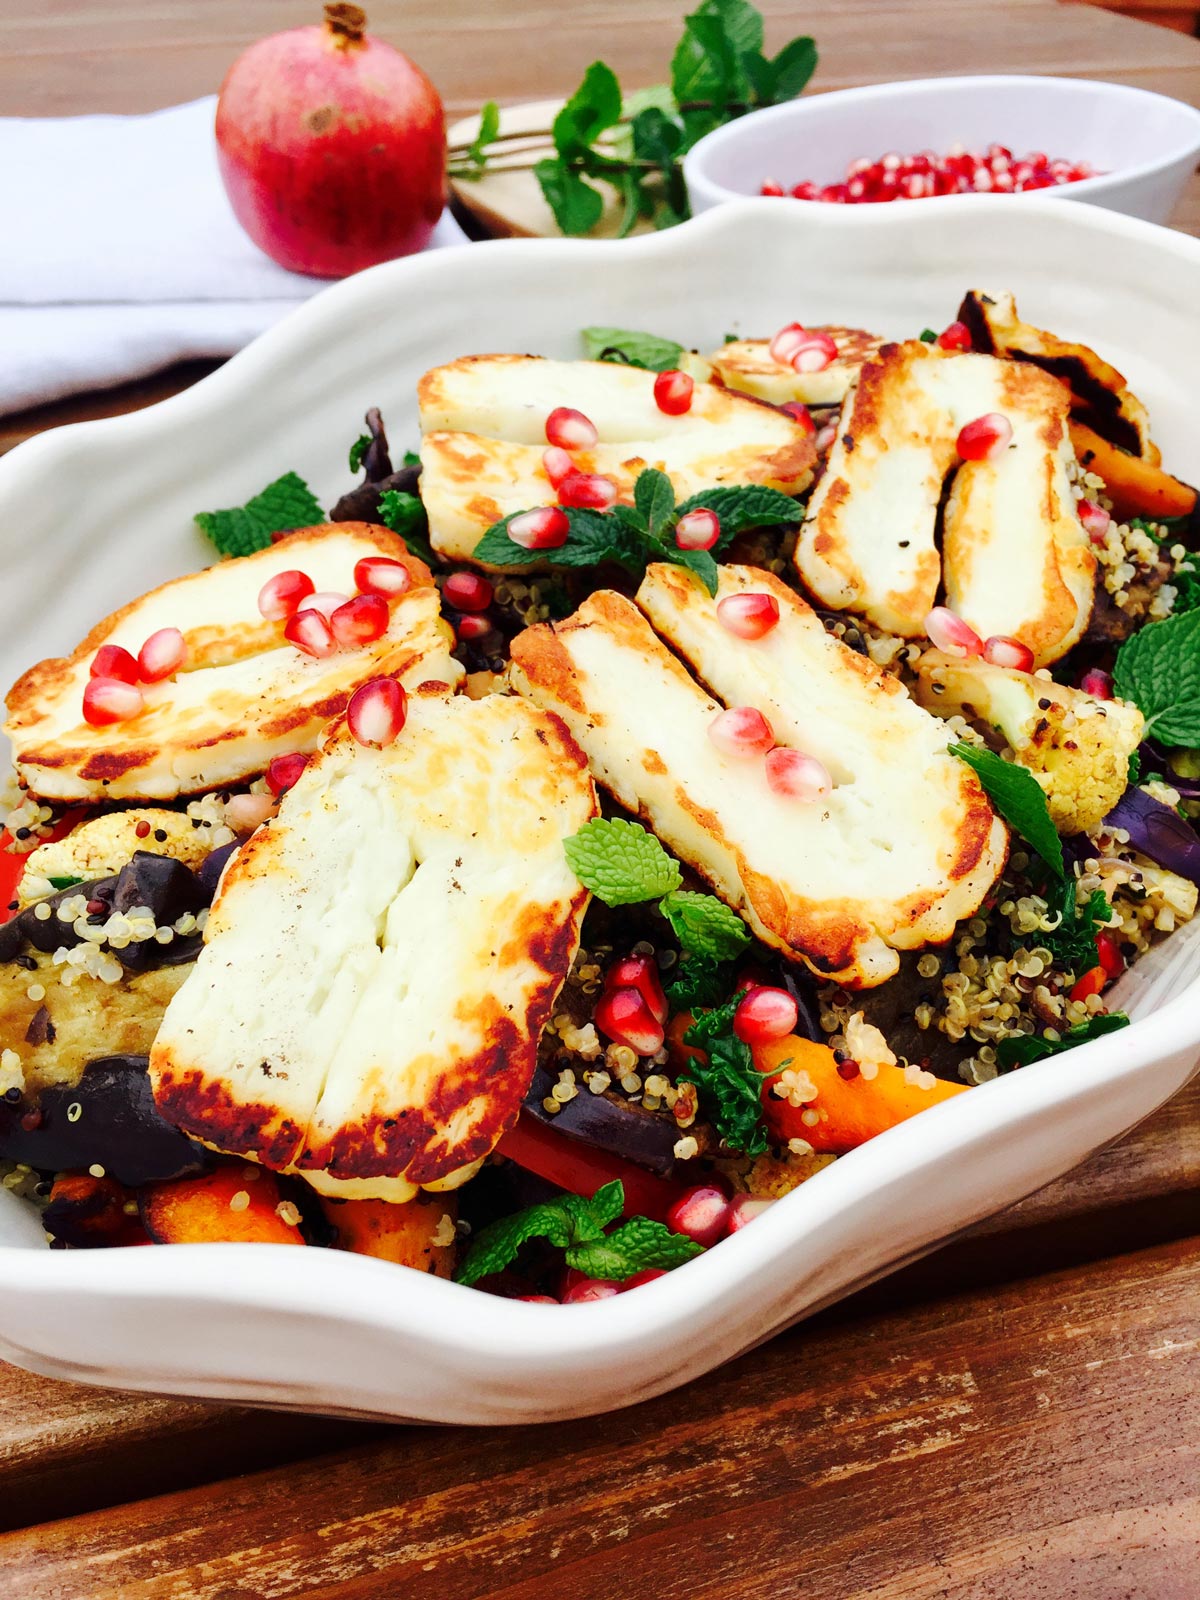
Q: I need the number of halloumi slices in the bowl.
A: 6